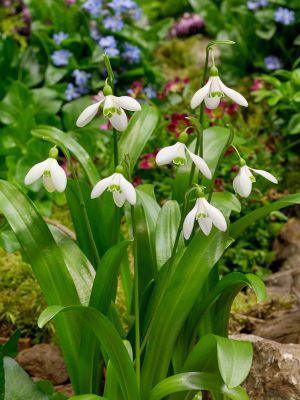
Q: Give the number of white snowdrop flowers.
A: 7